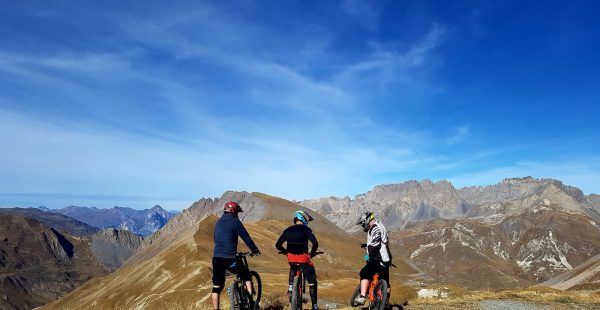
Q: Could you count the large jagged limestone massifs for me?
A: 1